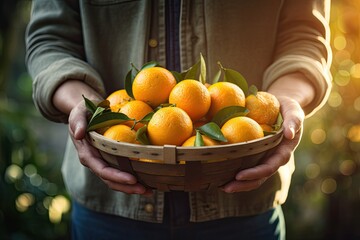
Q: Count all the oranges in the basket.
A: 10